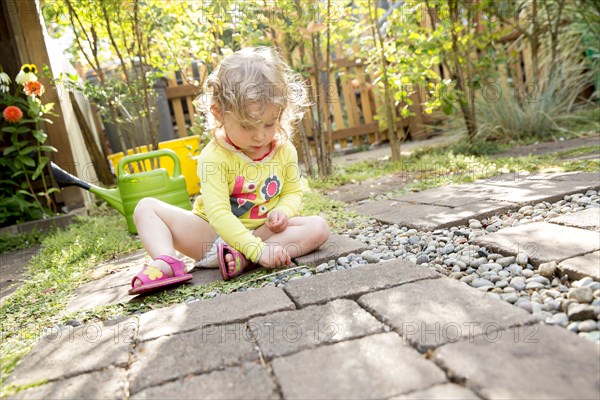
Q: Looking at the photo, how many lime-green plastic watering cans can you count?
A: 1